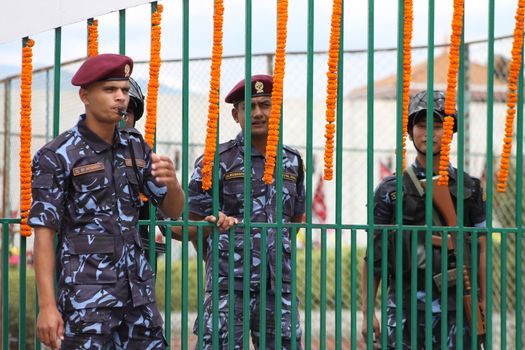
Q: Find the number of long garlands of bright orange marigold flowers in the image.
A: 9